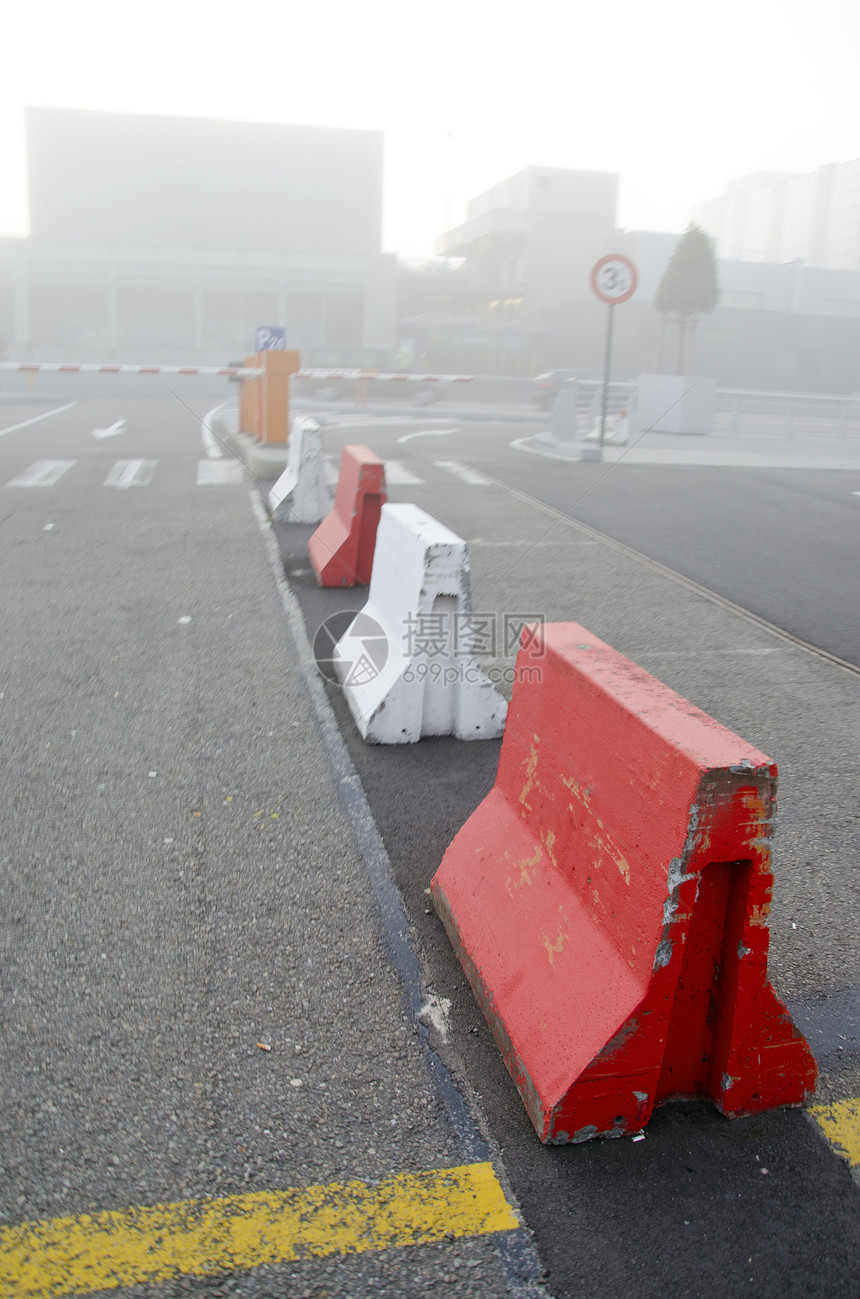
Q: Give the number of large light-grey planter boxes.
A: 1